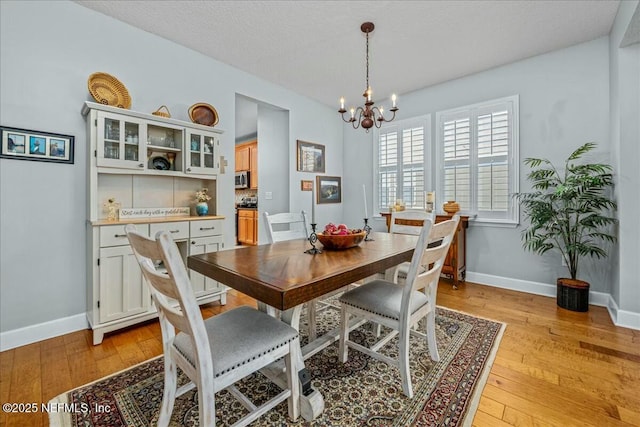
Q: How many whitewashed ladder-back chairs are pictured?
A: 4